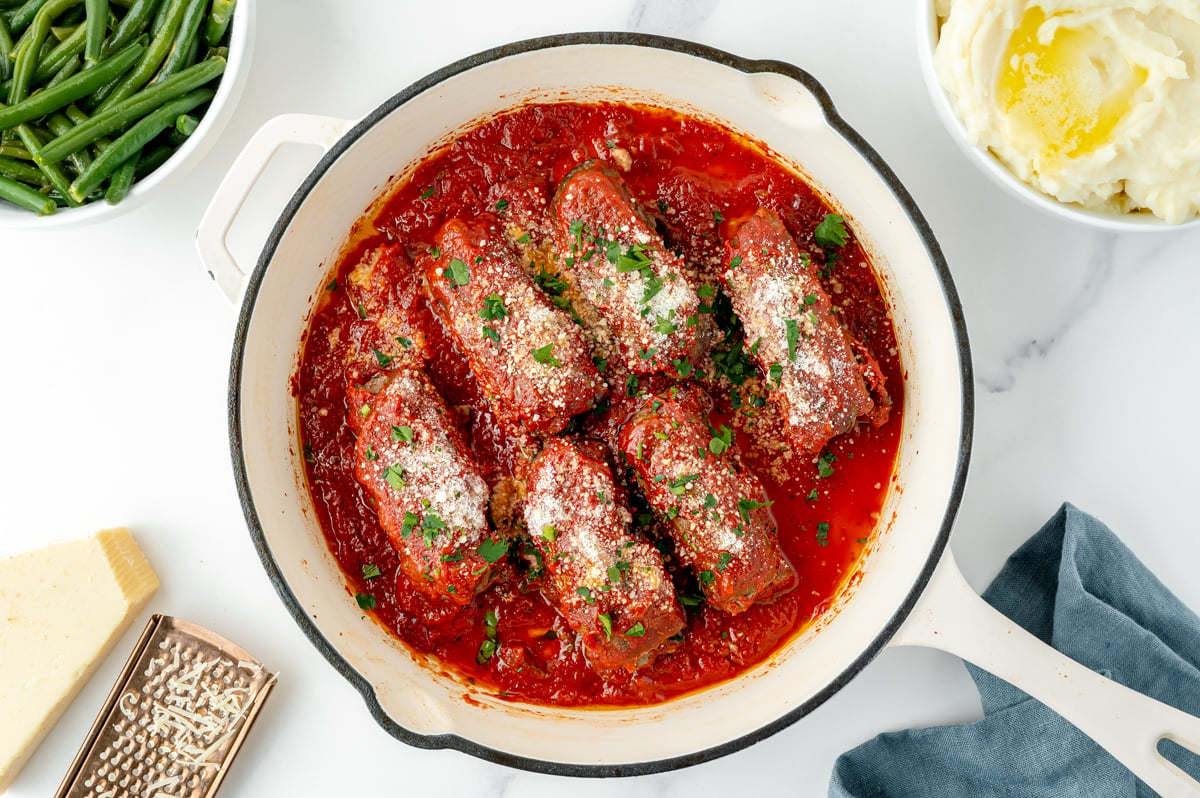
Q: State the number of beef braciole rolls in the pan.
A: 6